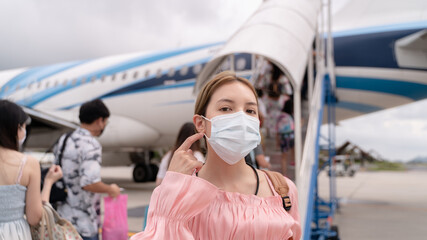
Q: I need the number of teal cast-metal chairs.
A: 0